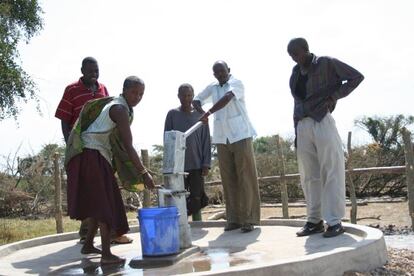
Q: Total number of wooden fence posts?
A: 5